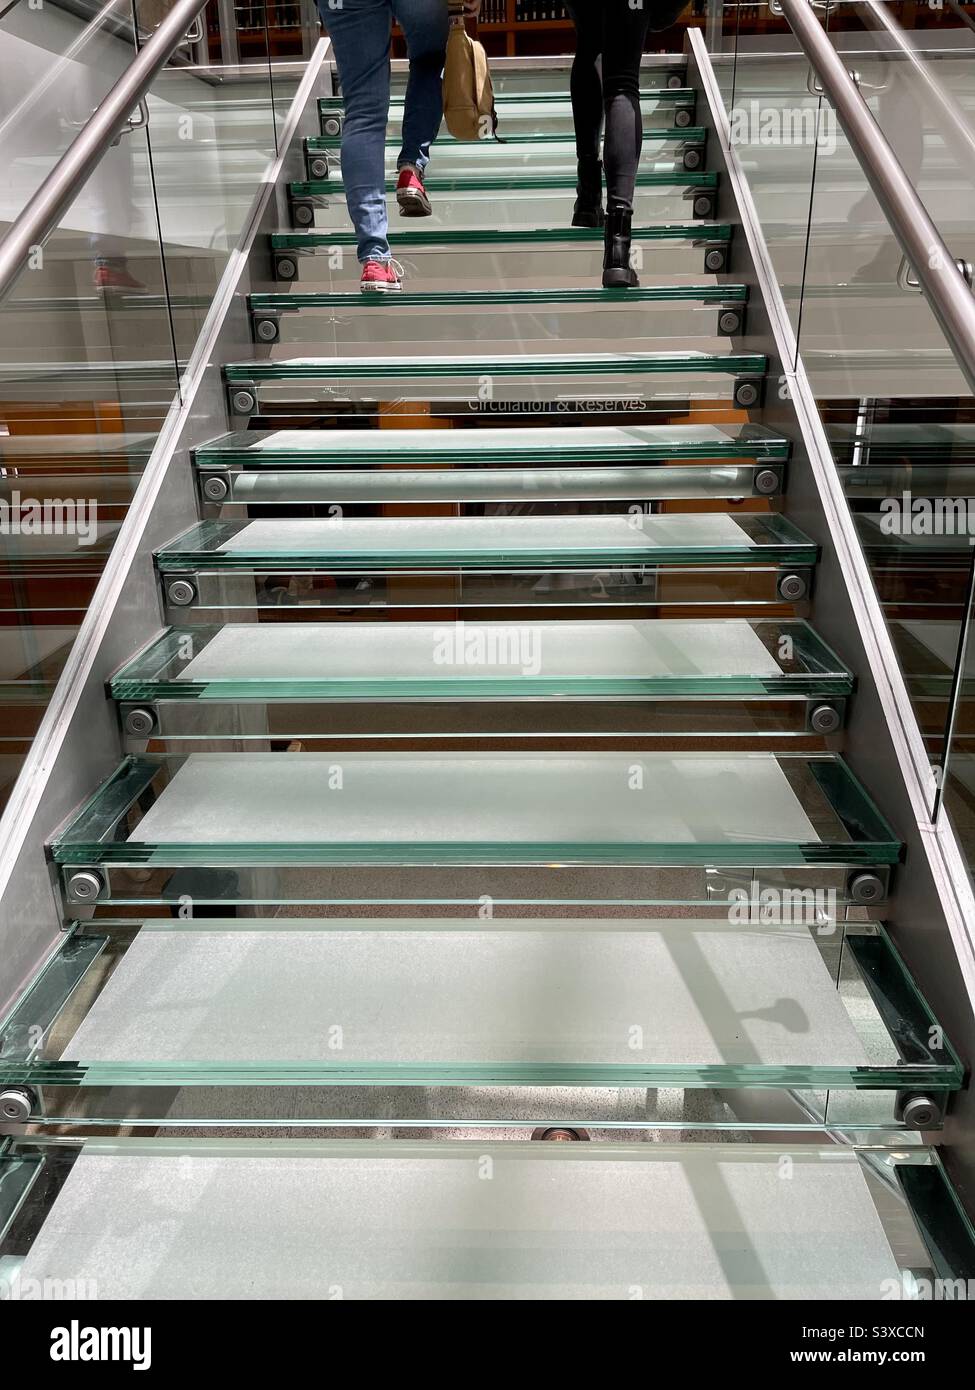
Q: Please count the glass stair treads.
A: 12